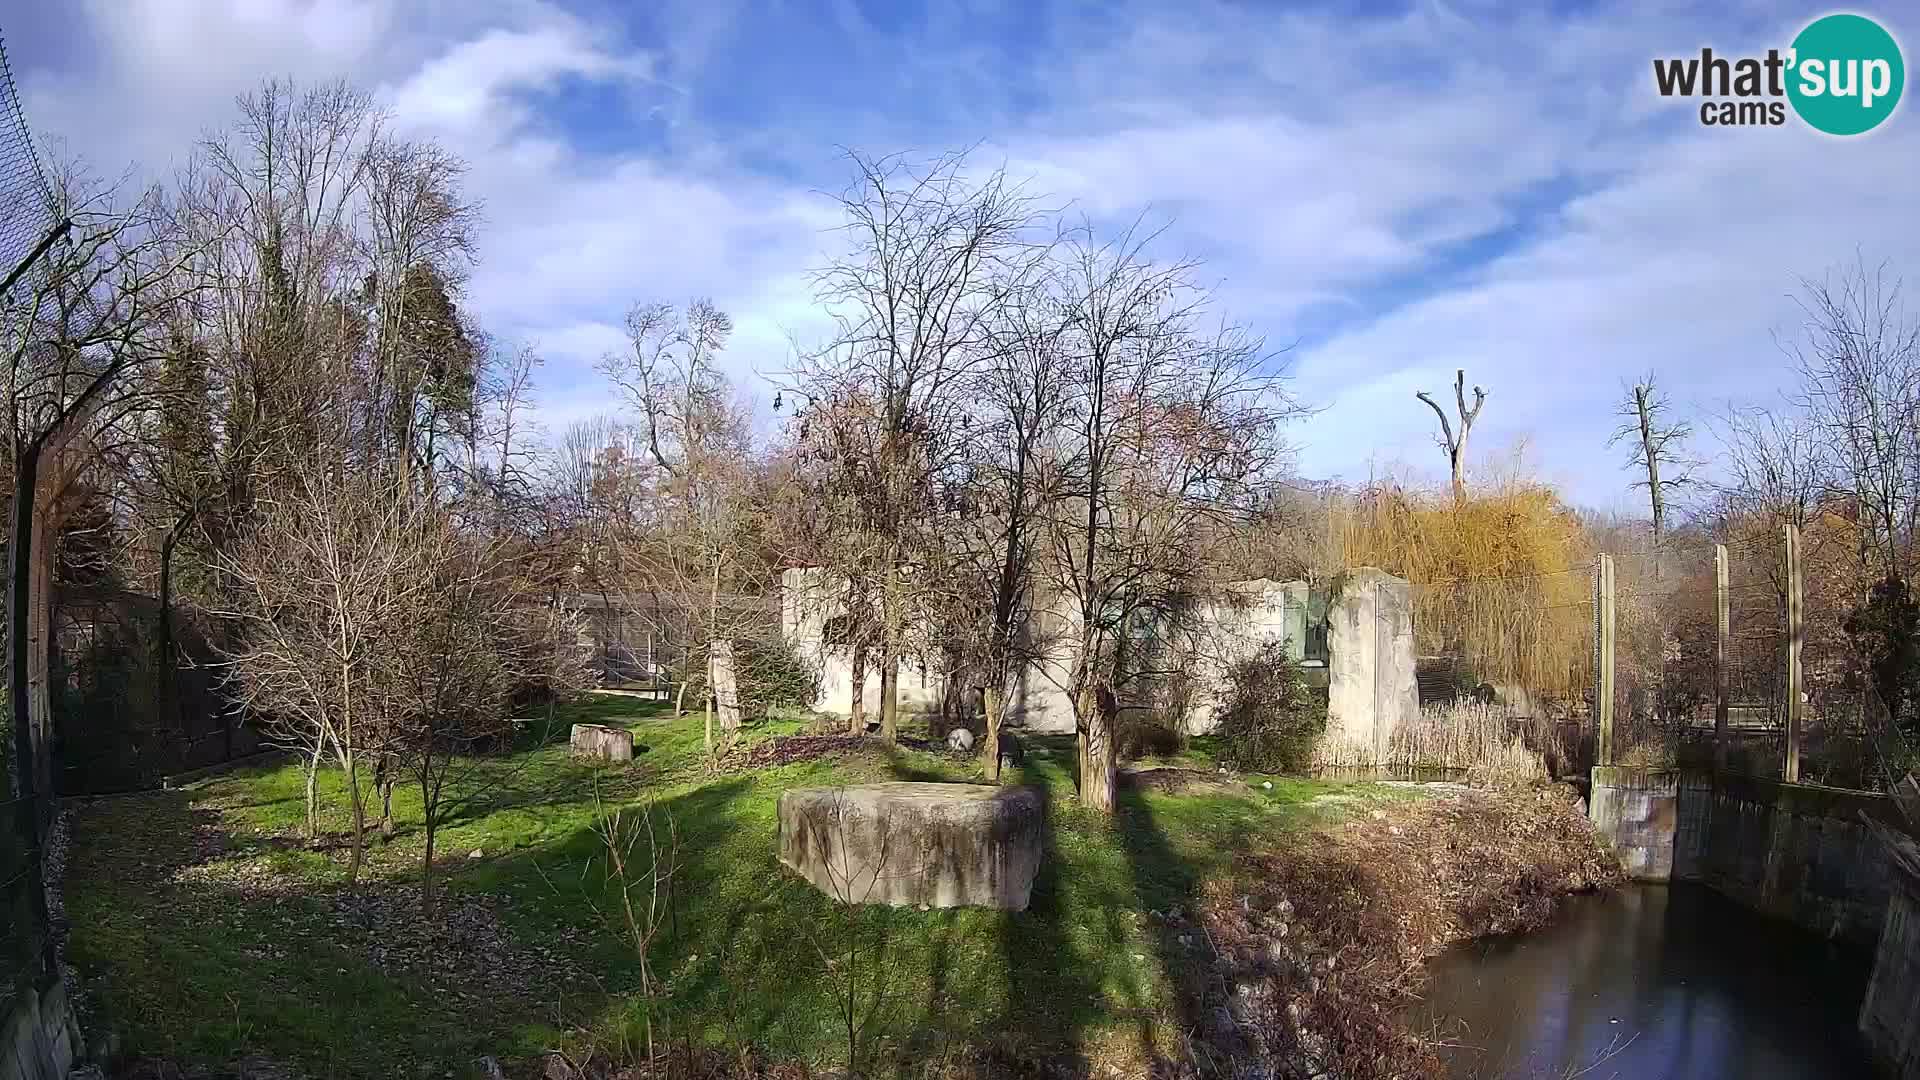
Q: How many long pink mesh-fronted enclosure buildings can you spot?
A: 0